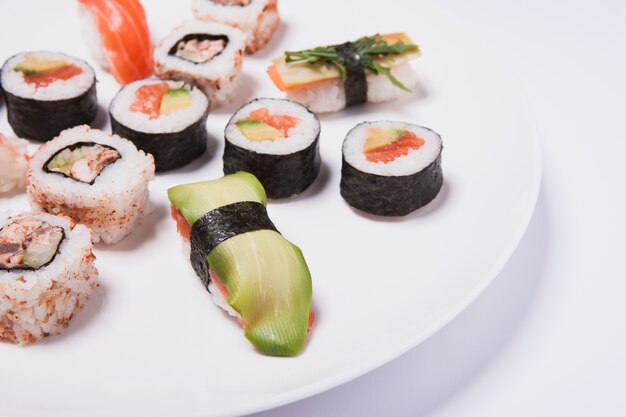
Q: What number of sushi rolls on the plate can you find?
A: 8